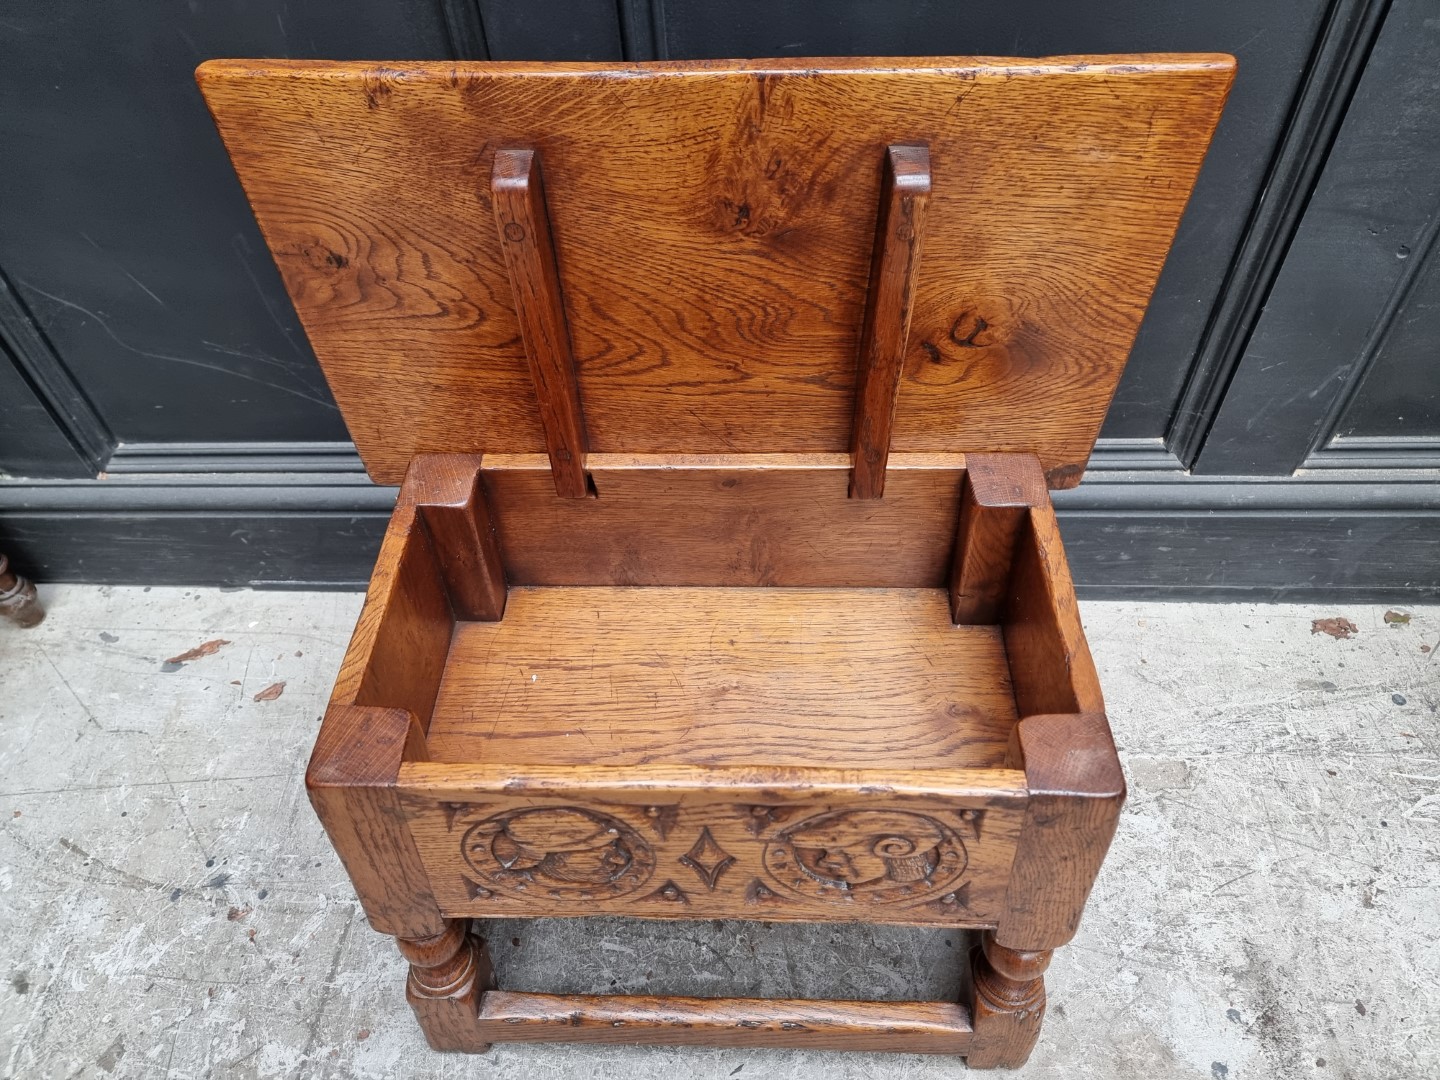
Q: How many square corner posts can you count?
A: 4